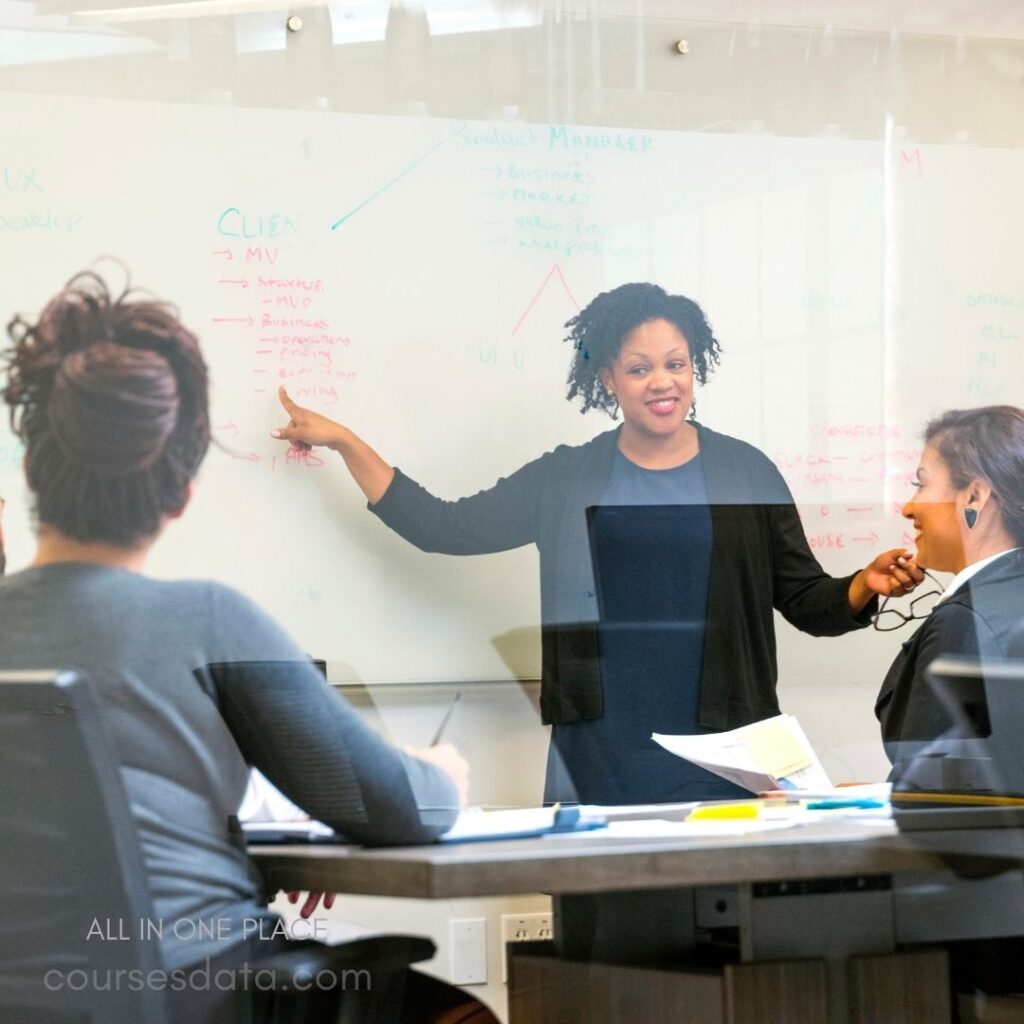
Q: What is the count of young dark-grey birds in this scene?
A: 0